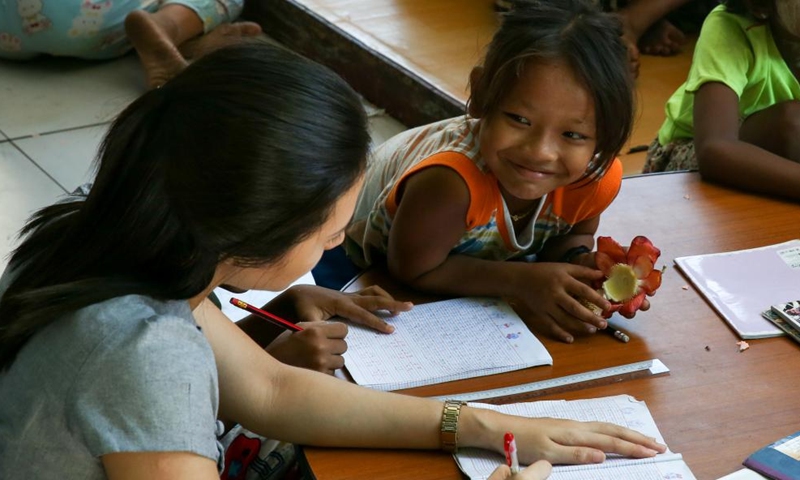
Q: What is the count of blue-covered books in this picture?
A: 1